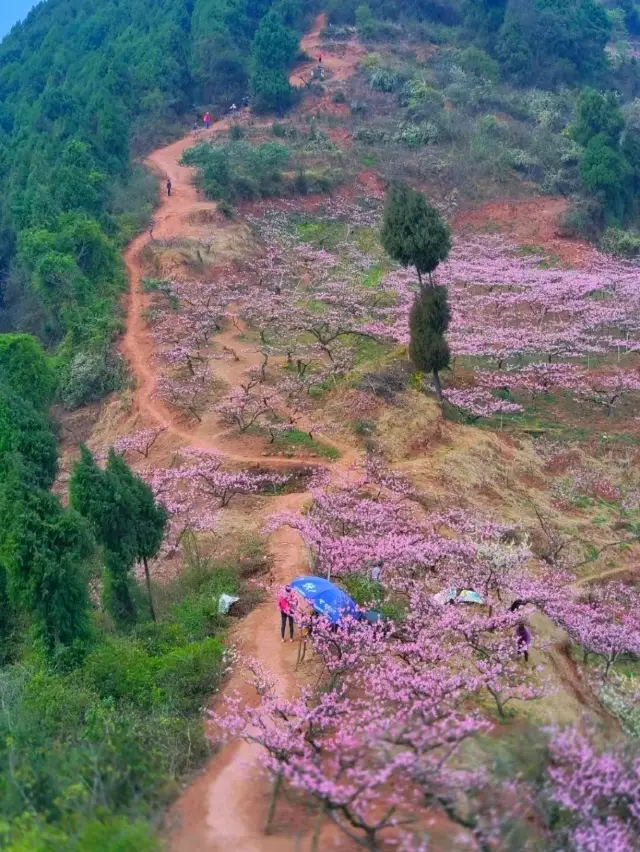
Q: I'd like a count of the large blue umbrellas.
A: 1